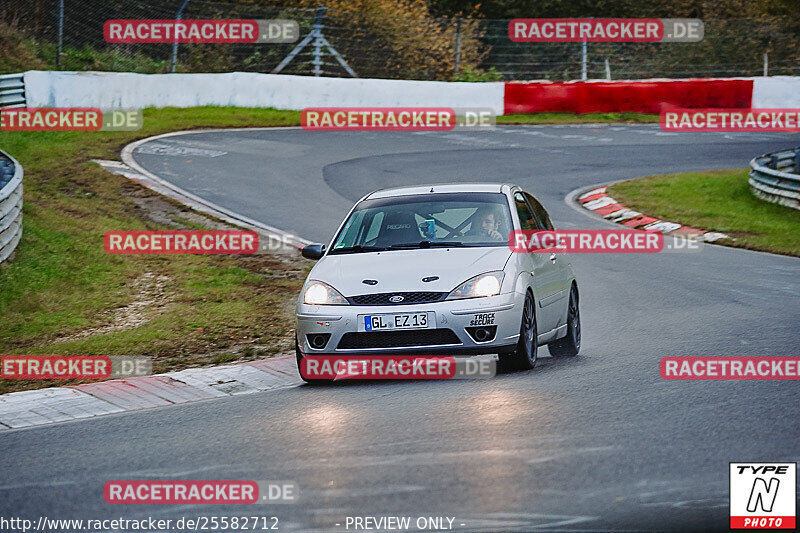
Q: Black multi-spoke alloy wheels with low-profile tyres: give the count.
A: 2